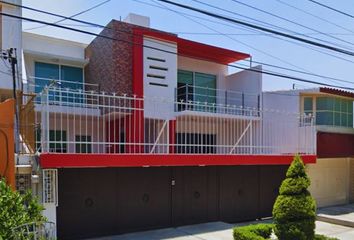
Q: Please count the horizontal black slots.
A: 4